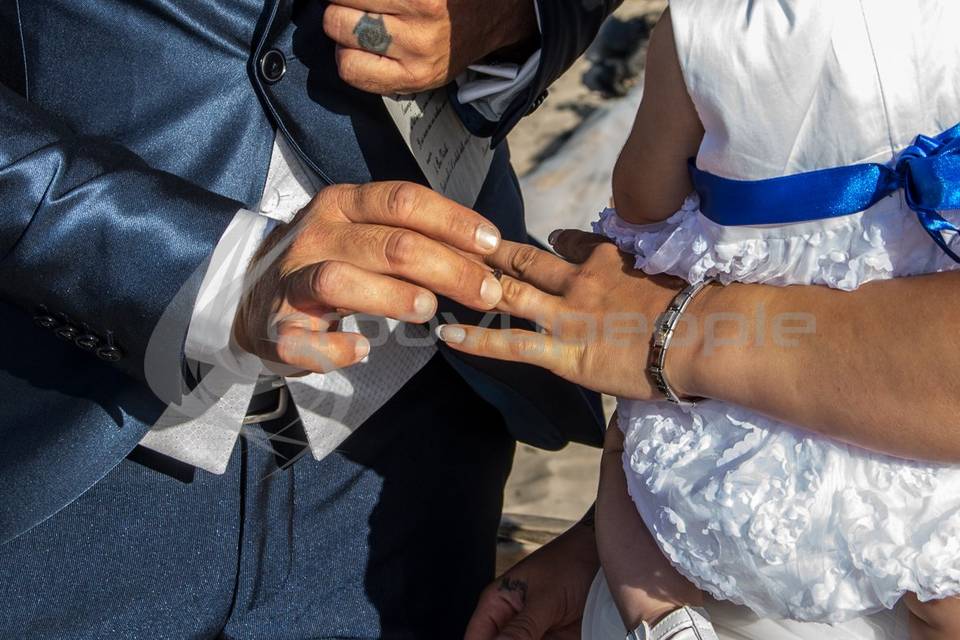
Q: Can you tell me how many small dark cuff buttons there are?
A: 4